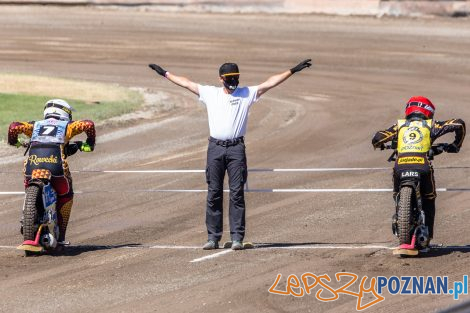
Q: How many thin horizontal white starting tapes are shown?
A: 2